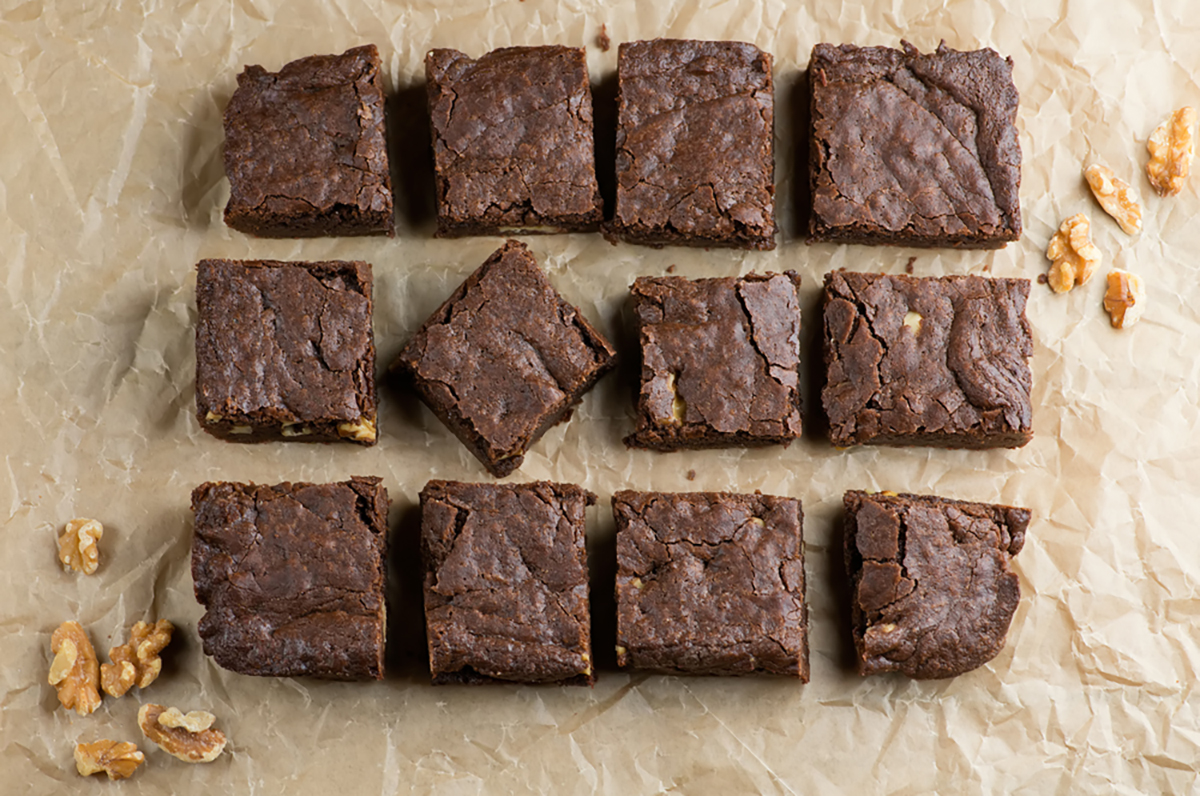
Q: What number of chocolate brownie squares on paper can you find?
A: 12